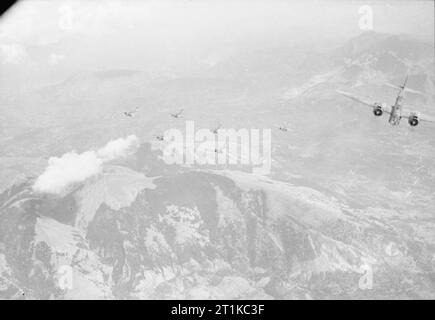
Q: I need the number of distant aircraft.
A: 6